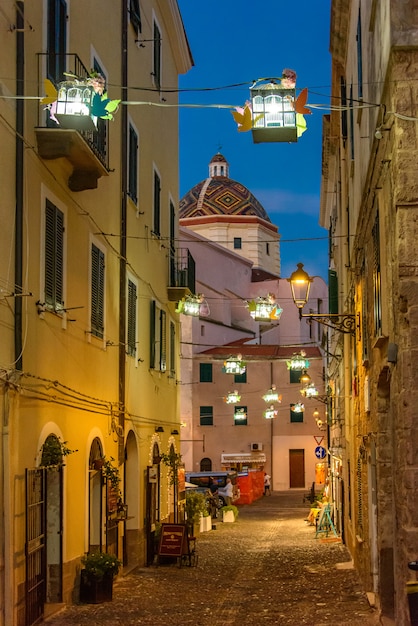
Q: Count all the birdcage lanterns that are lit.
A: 12